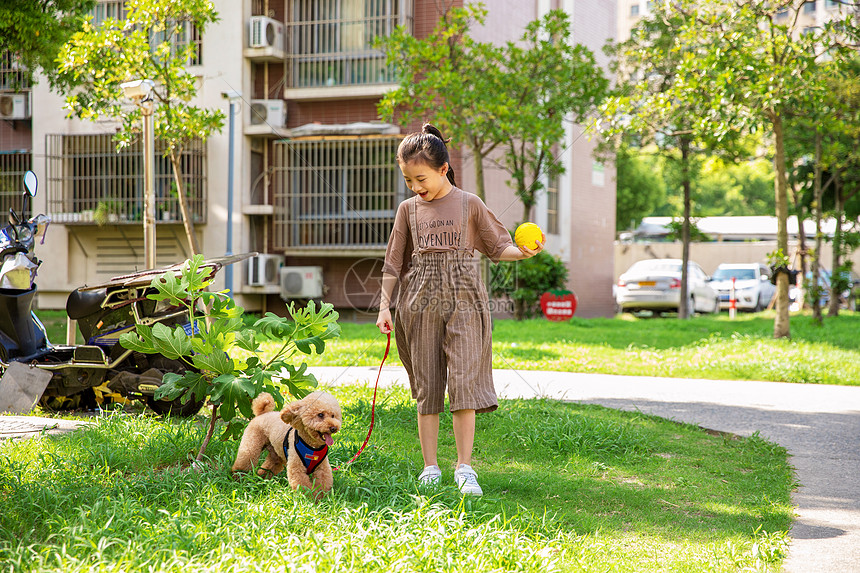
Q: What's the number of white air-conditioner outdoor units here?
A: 5